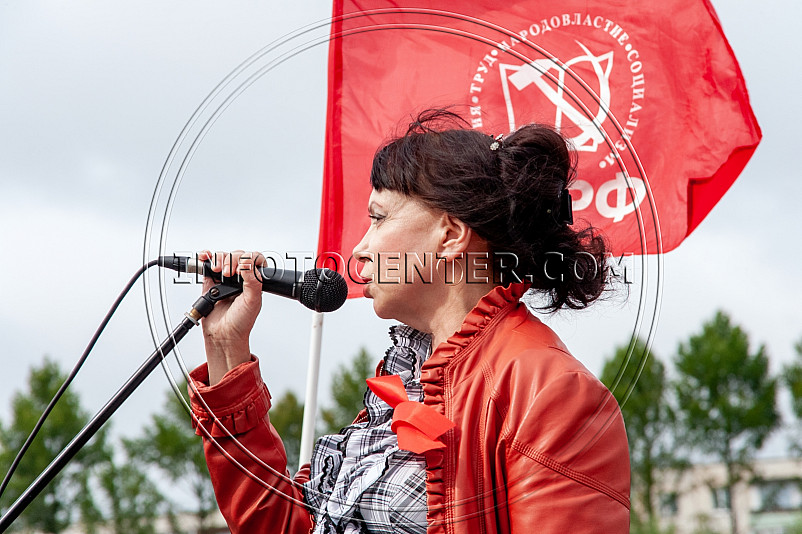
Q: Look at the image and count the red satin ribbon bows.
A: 1